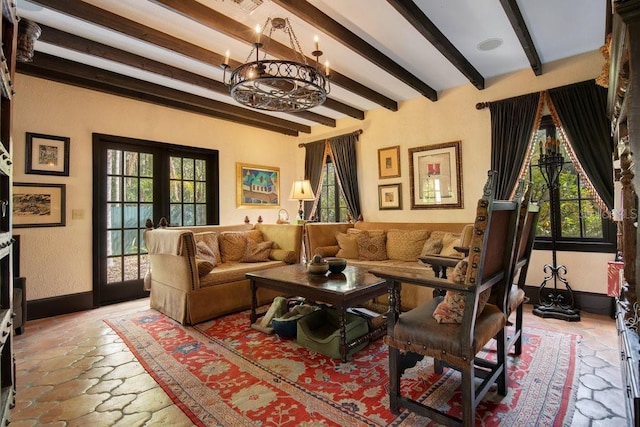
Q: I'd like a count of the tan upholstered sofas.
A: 2